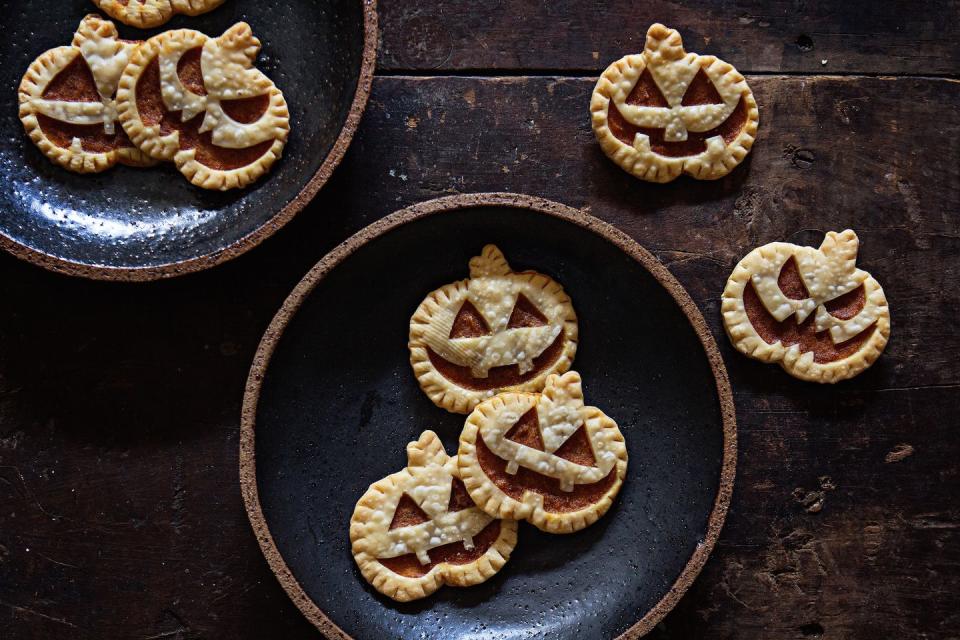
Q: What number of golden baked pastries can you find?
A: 8